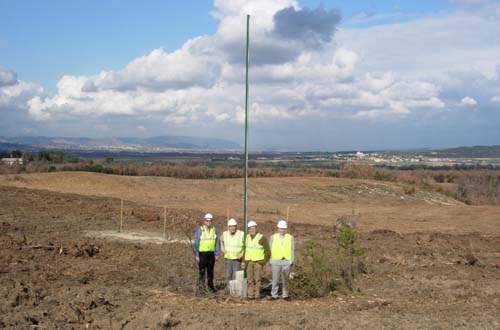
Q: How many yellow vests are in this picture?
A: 4